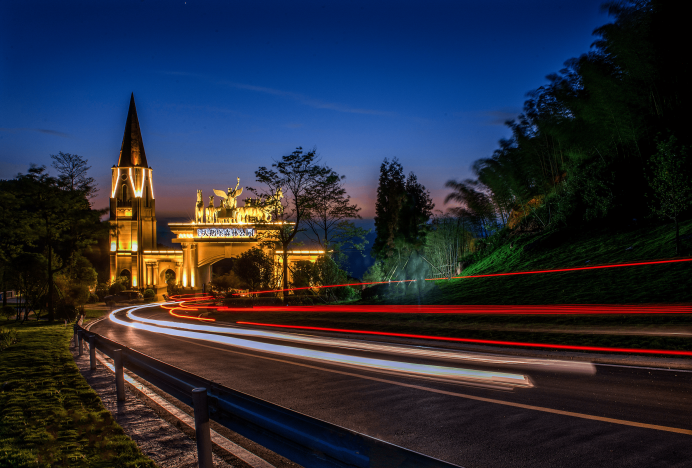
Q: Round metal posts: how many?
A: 5